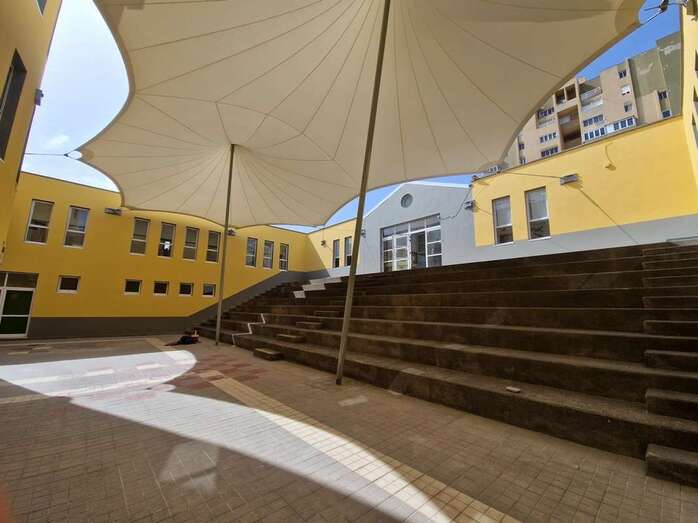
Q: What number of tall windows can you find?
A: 13